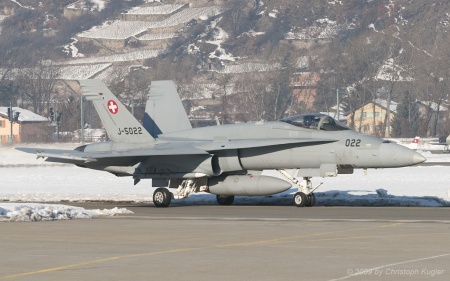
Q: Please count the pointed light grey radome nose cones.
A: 1